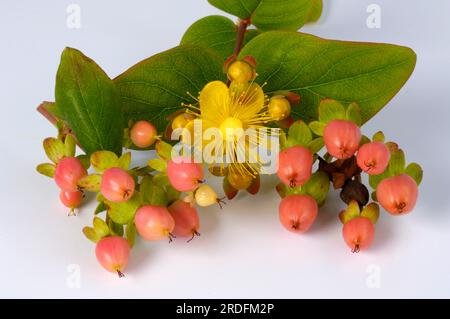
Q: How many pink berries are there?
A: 14